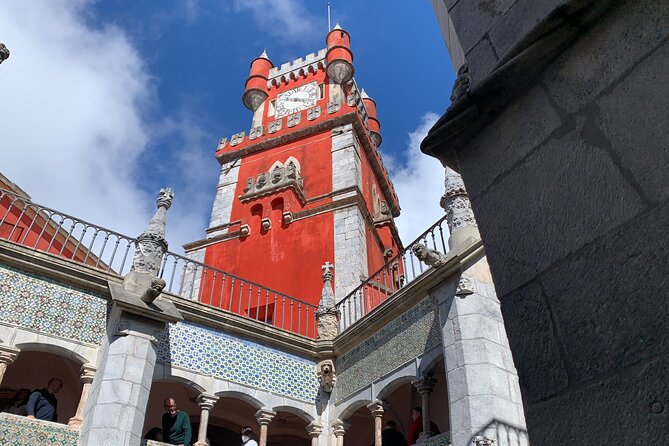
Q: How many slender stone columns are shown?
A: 8